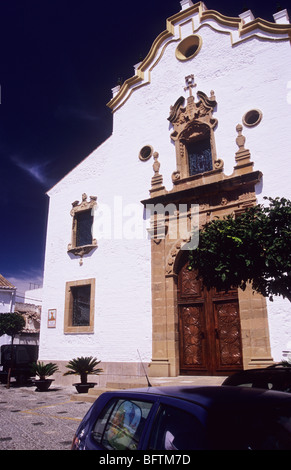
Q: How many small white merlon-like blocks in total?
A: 5